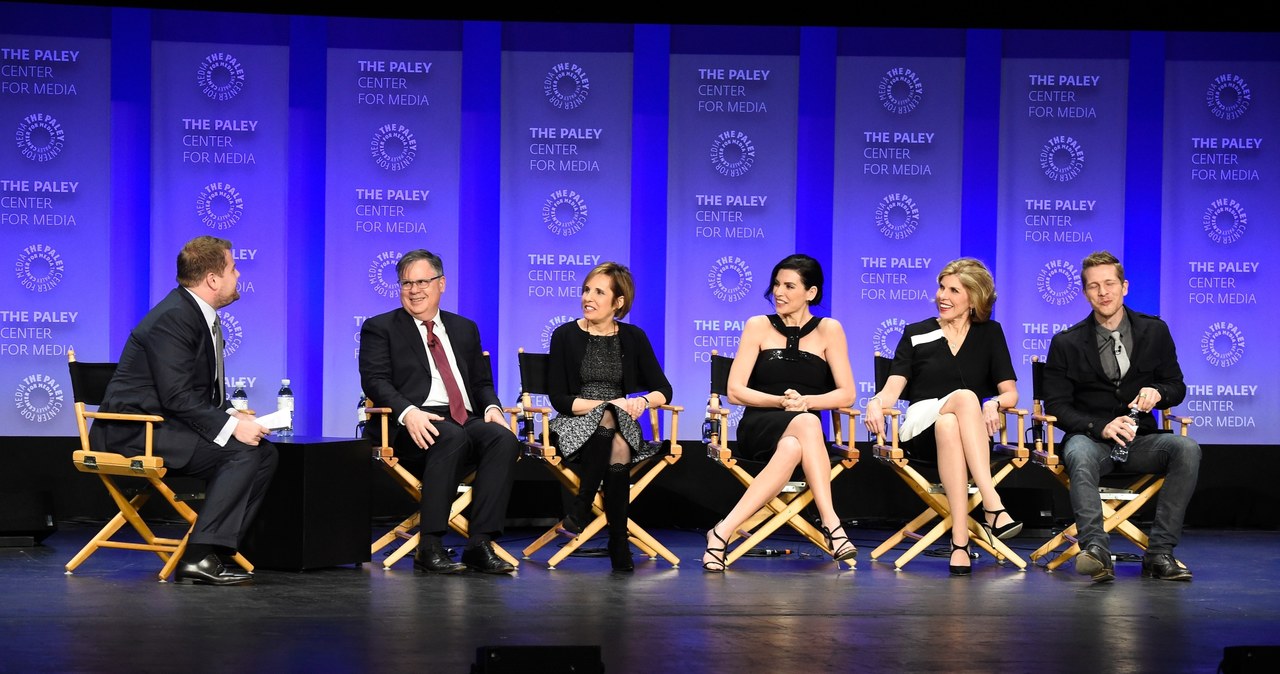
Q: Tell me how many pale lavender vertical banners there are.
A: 8